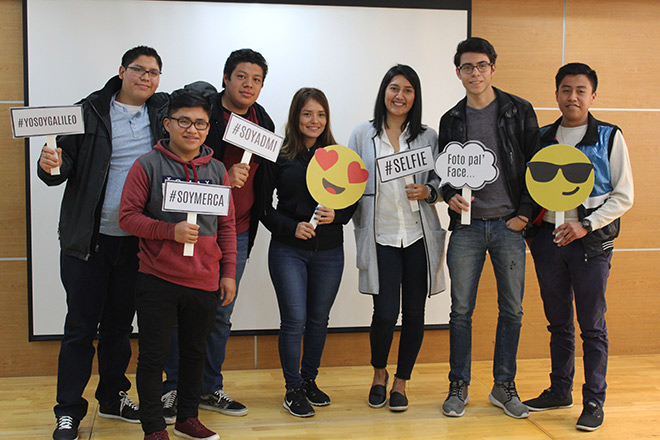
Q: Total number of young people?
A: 7